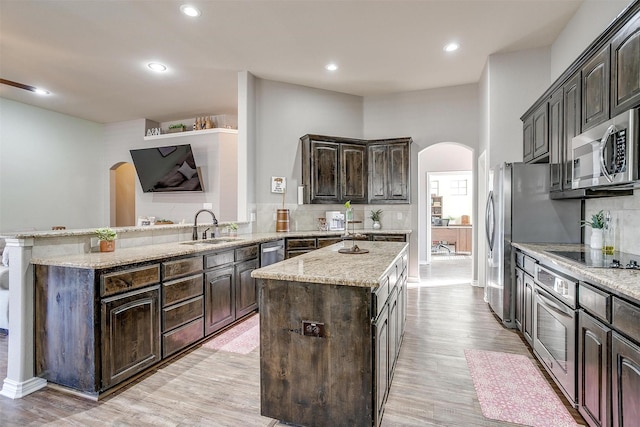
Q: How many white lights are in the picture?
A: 5